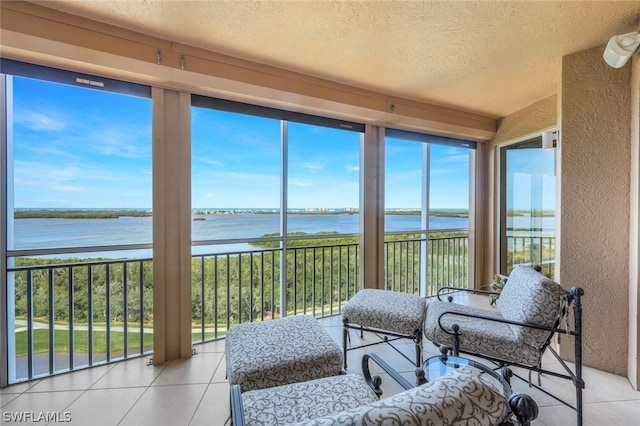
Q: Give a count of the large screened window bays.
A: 3